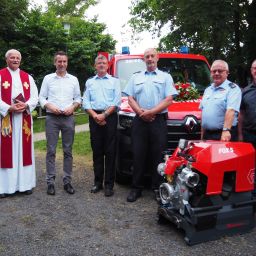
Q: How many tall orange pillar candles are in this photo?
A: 0